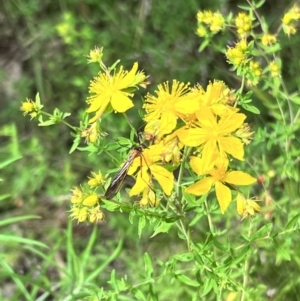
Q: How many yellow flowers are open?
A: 6